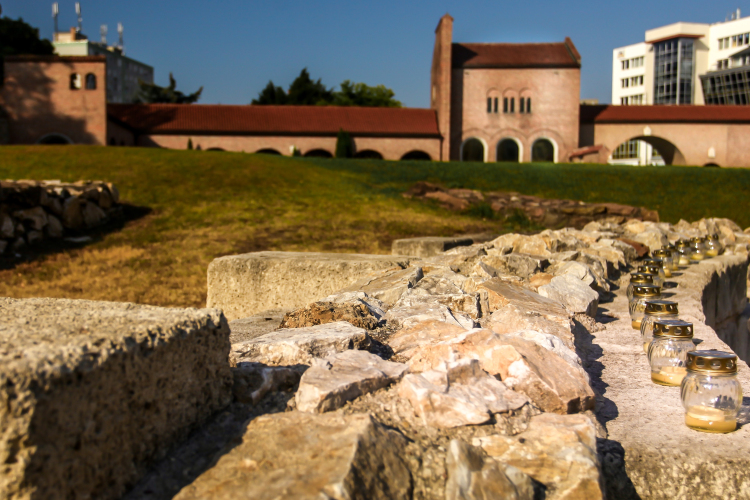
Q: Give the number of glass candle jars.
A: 12